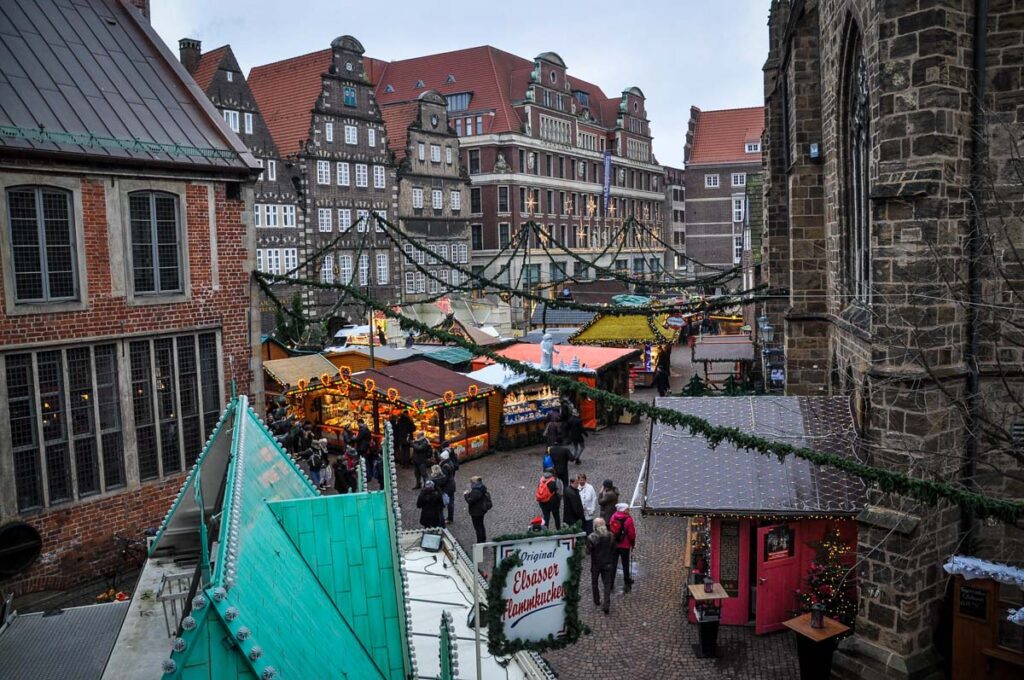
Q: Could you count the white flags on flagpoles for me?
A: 0